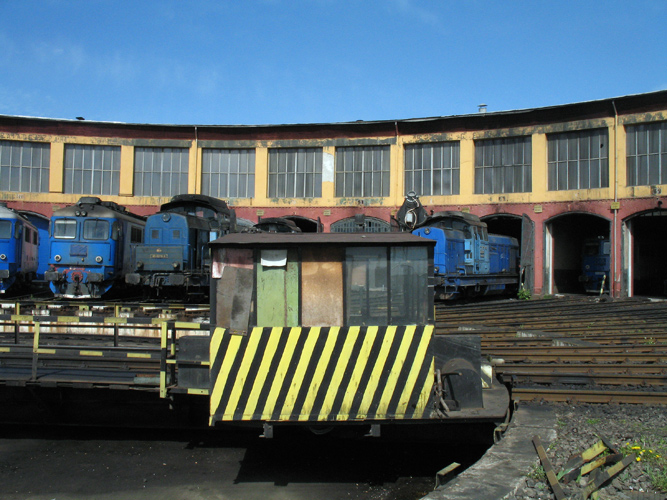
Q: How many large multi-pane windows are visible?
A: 10